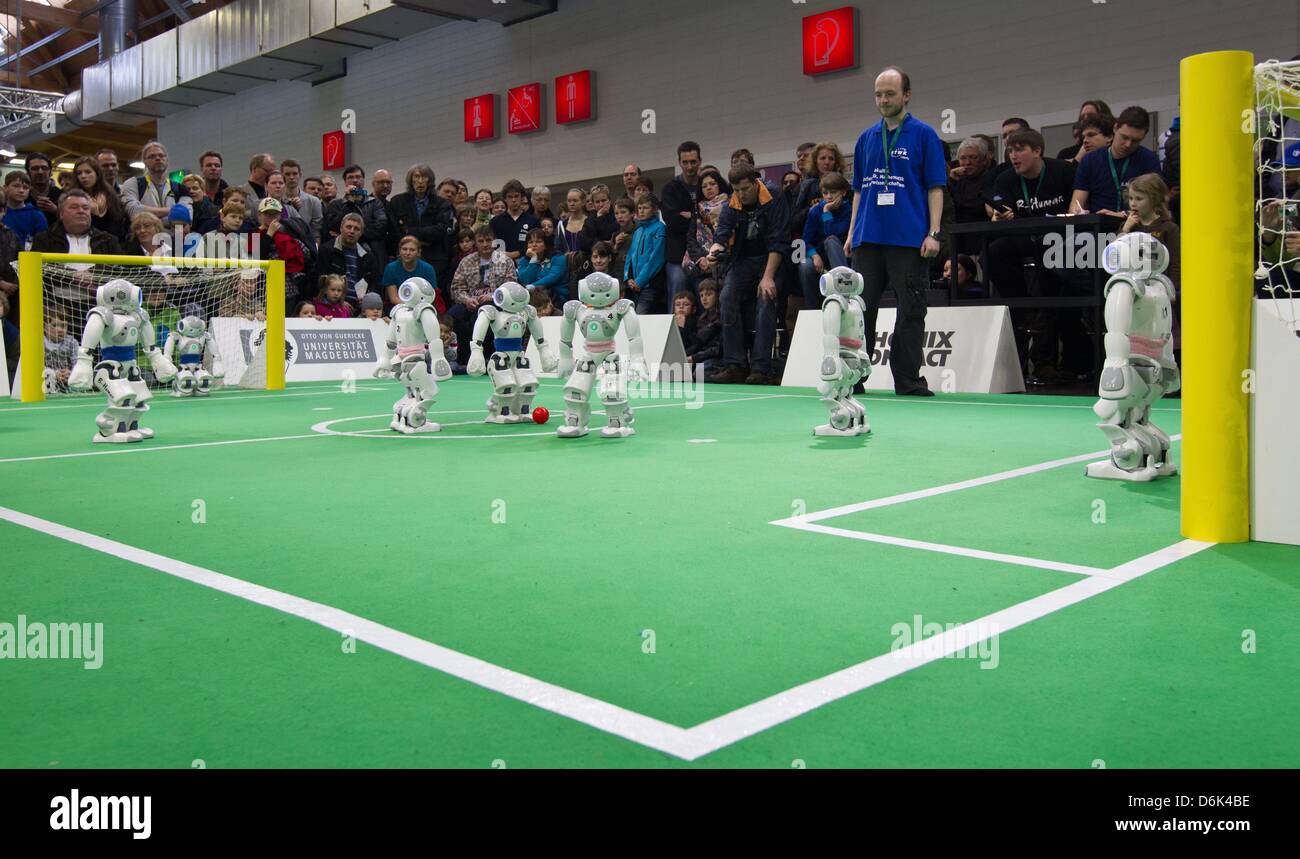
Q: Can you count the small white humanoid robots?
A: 7